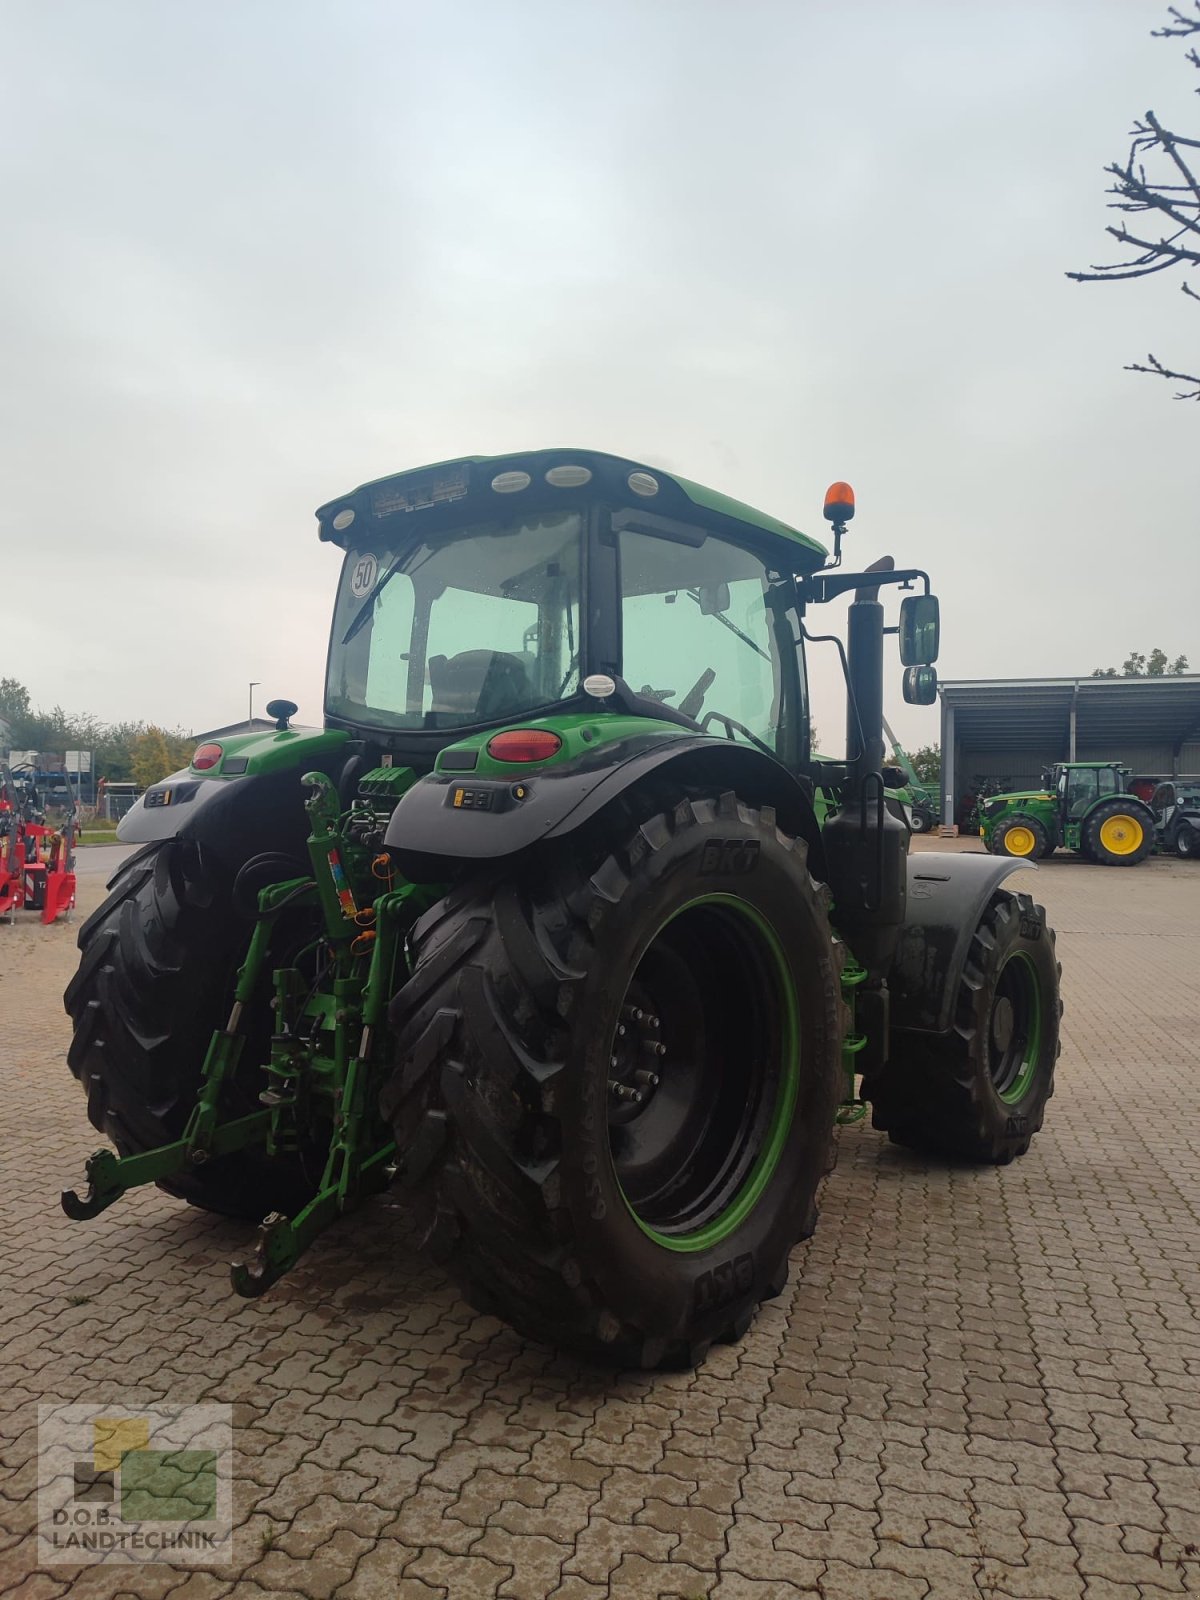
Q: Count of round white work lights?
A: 5